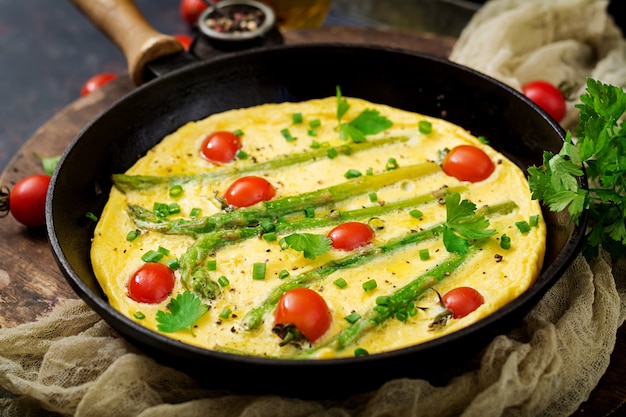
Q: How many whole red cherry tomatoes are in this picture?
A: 12